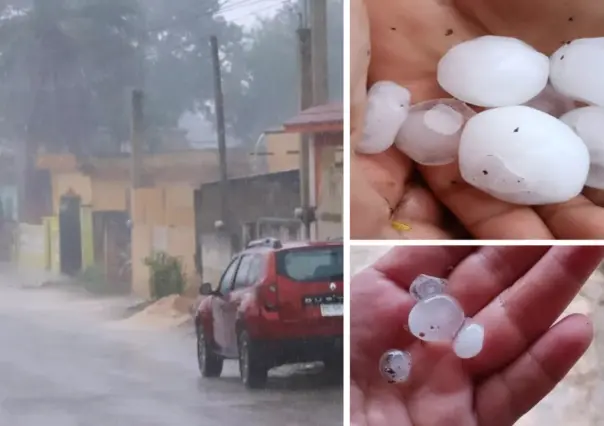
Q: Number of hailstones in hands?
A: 11